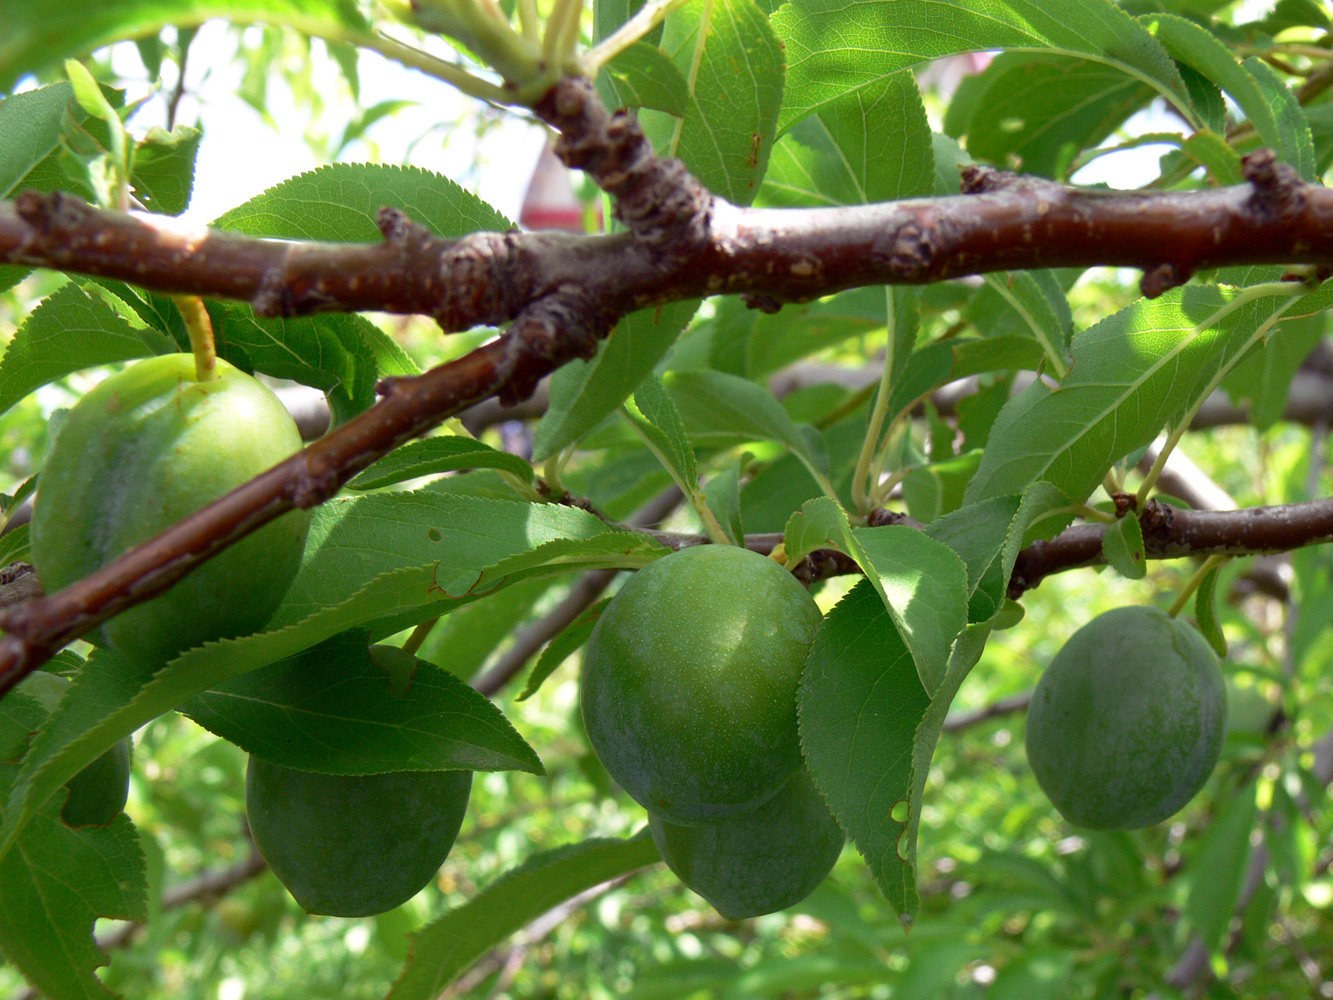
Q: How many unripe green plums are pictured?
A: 6